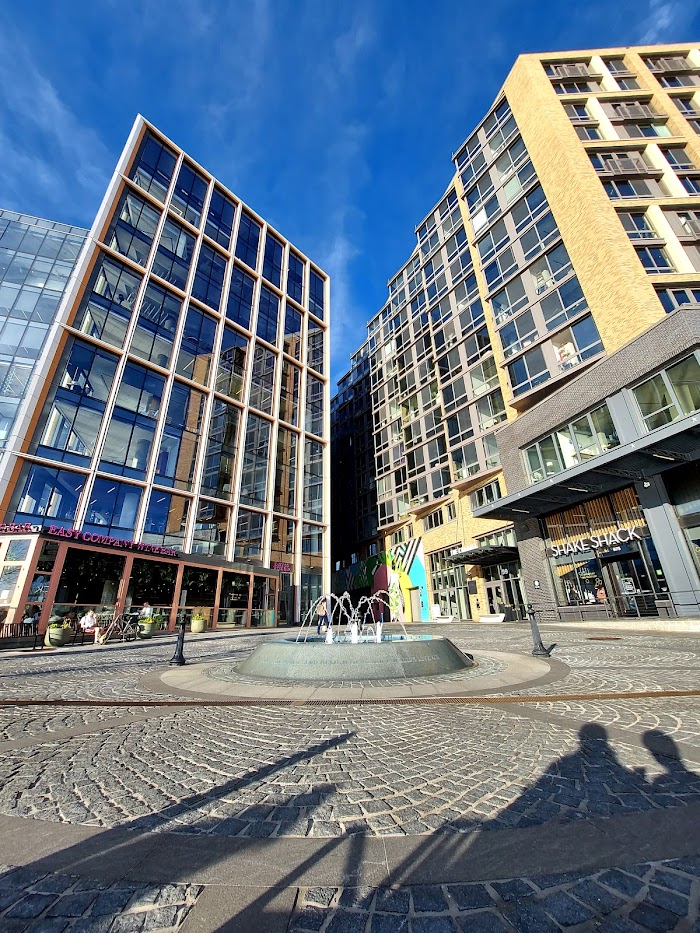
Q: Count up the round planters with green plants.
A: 3